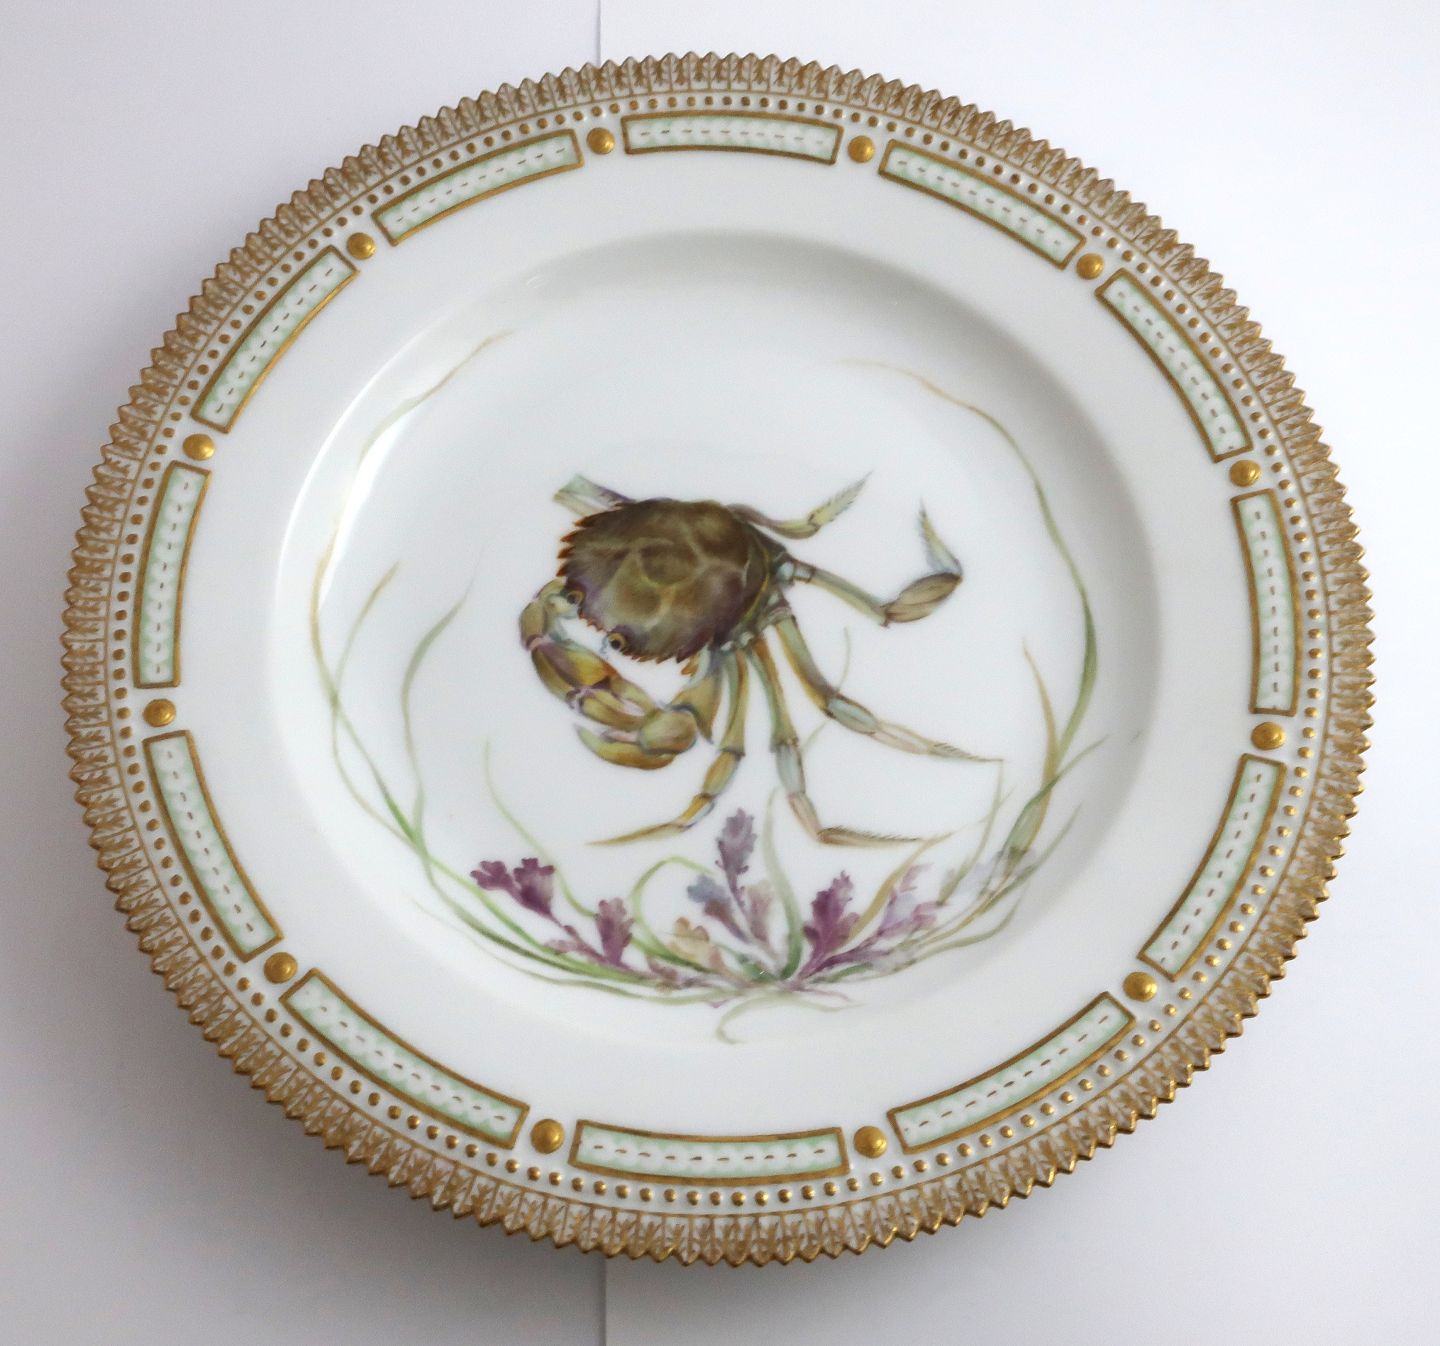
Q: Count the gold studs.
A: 12